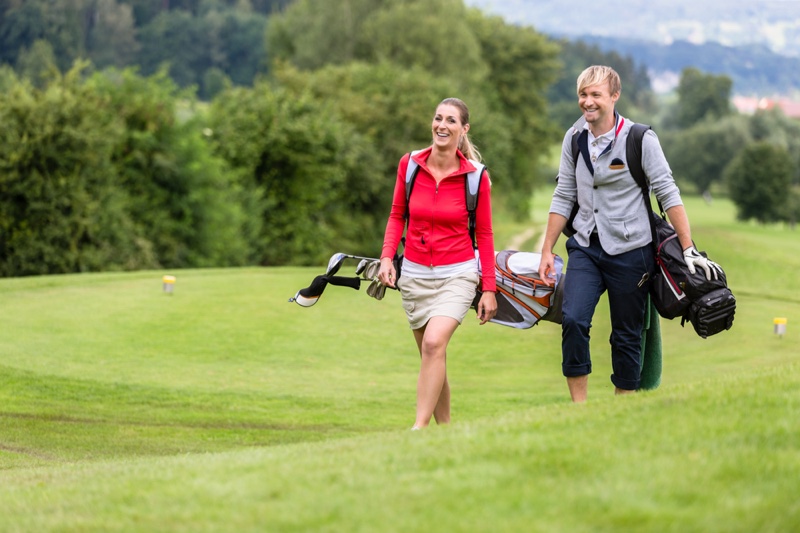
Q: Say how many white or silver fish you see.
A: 0